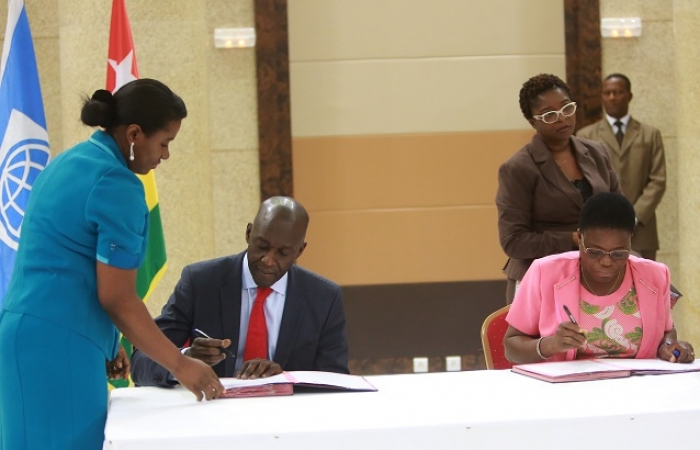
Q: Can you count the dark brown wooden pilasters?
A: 2